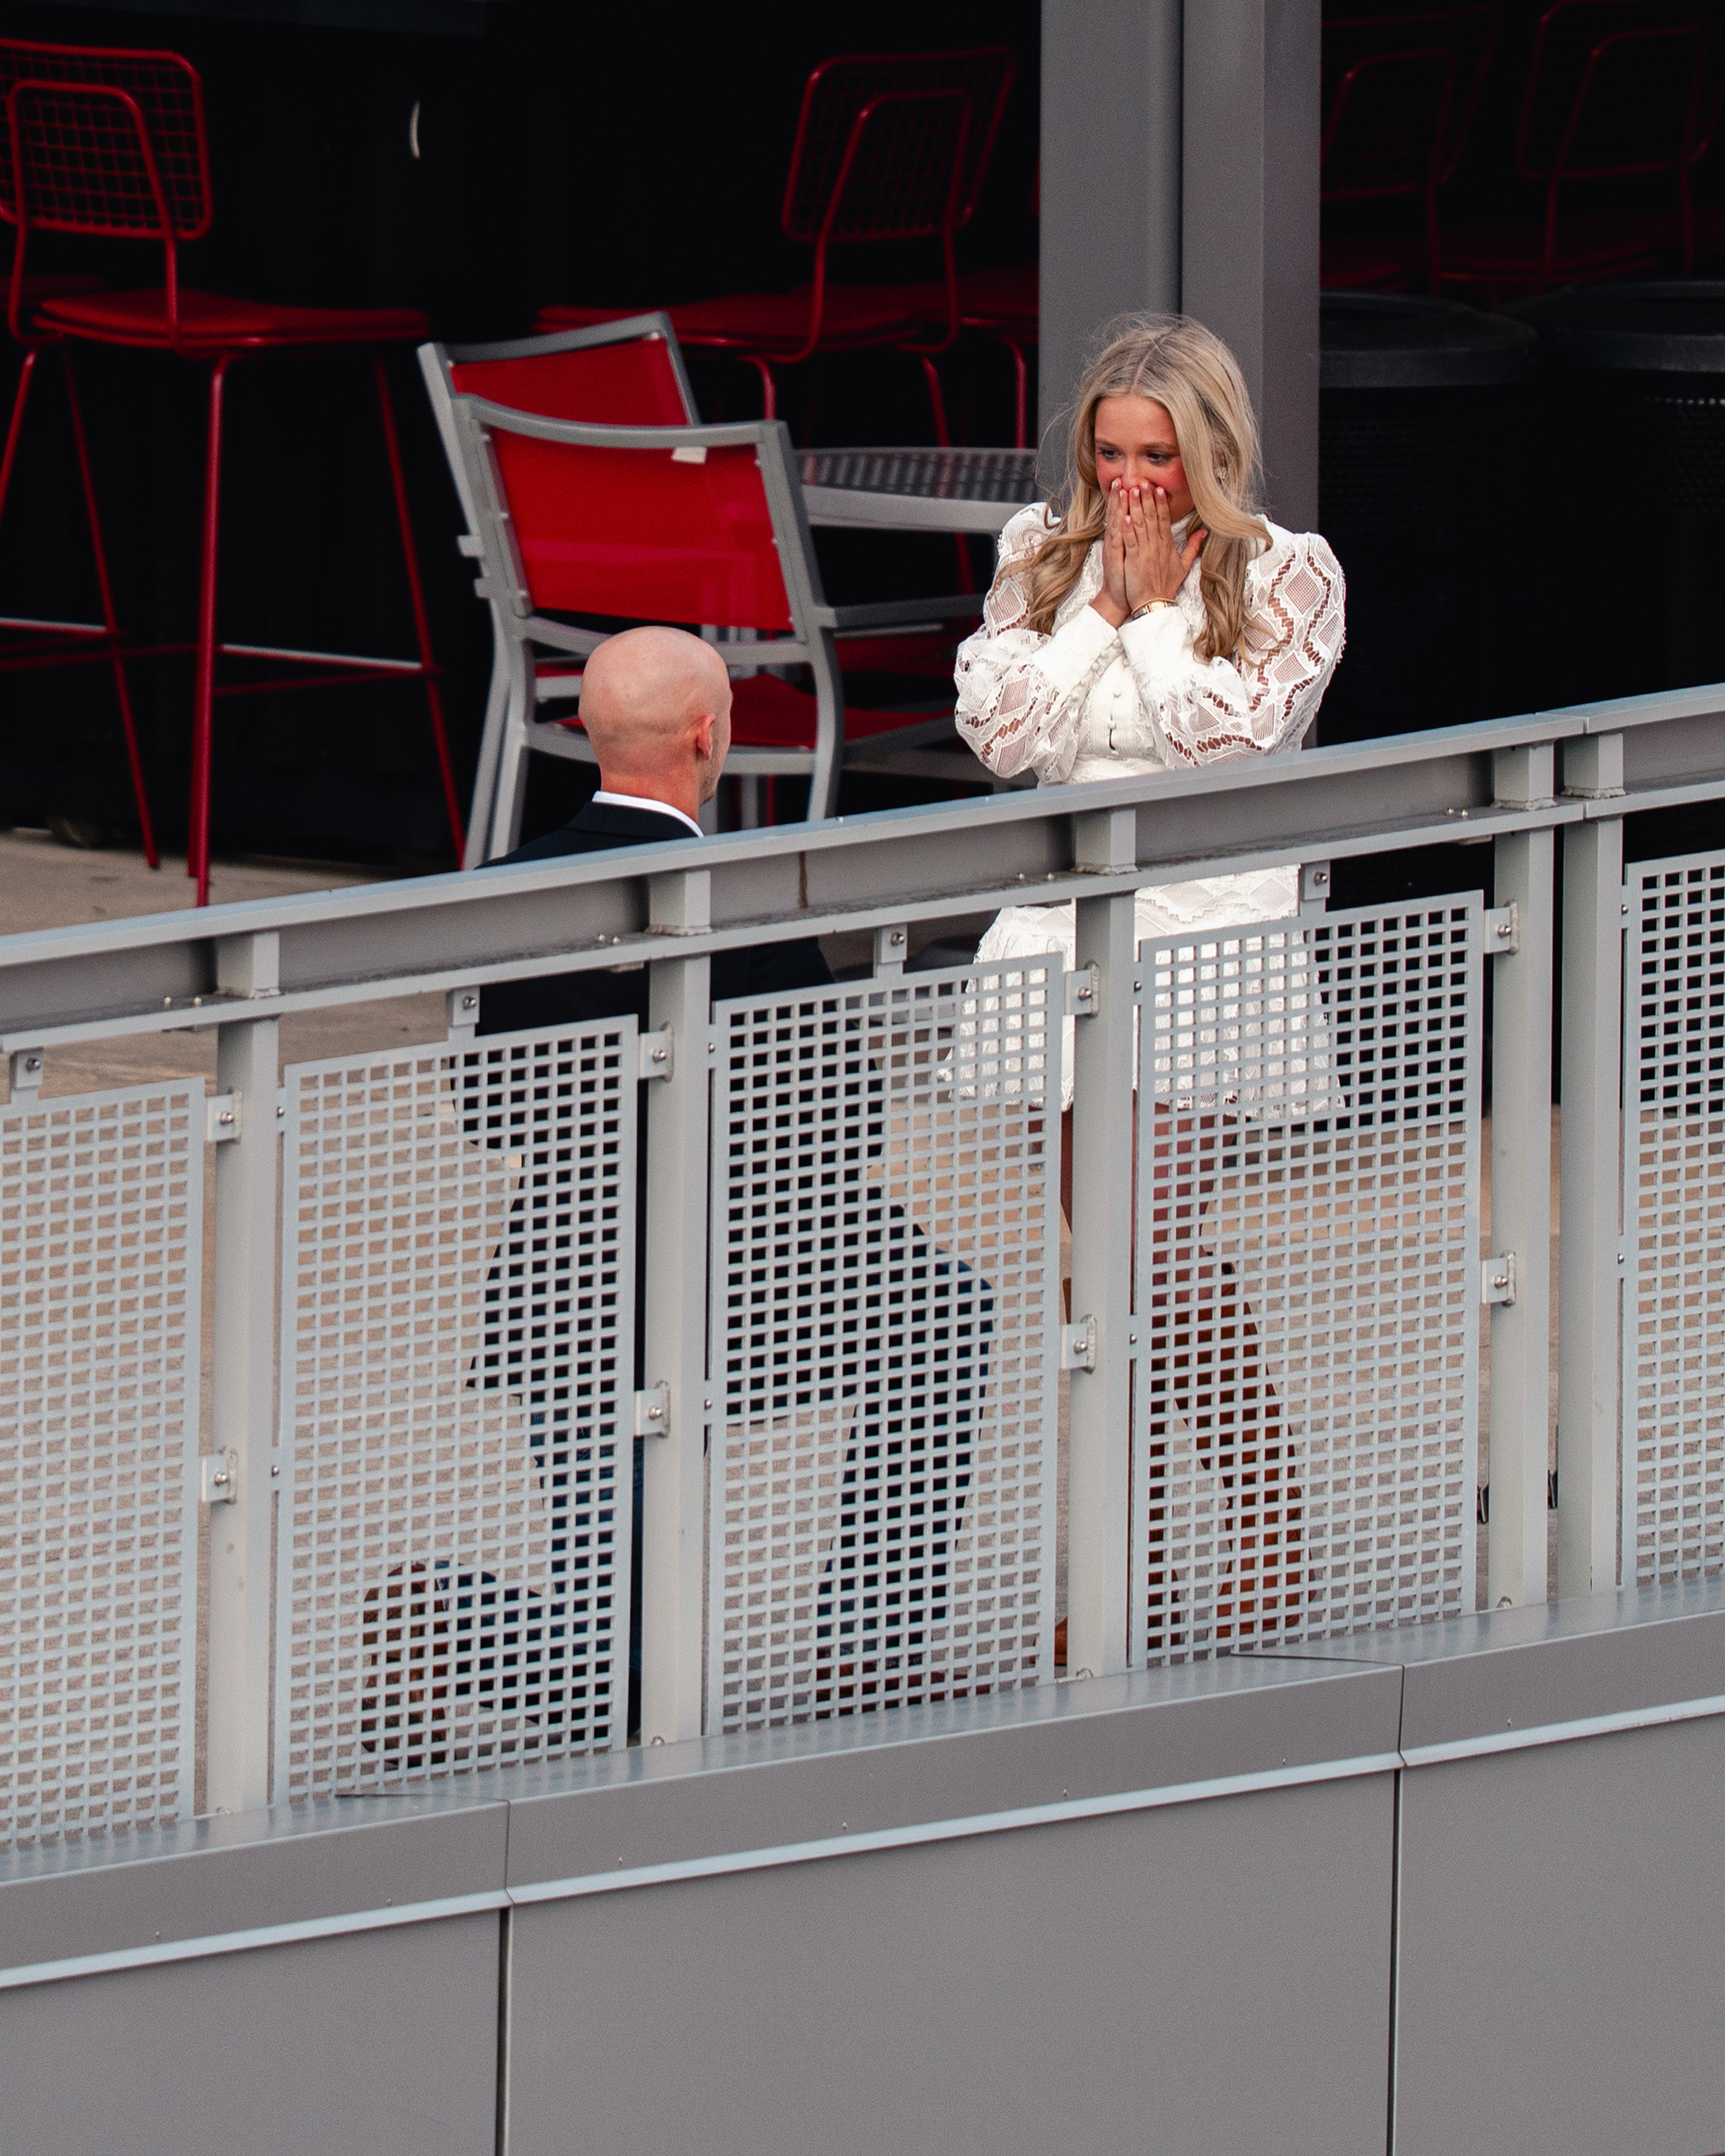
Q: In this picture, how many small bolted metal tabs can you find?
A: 12